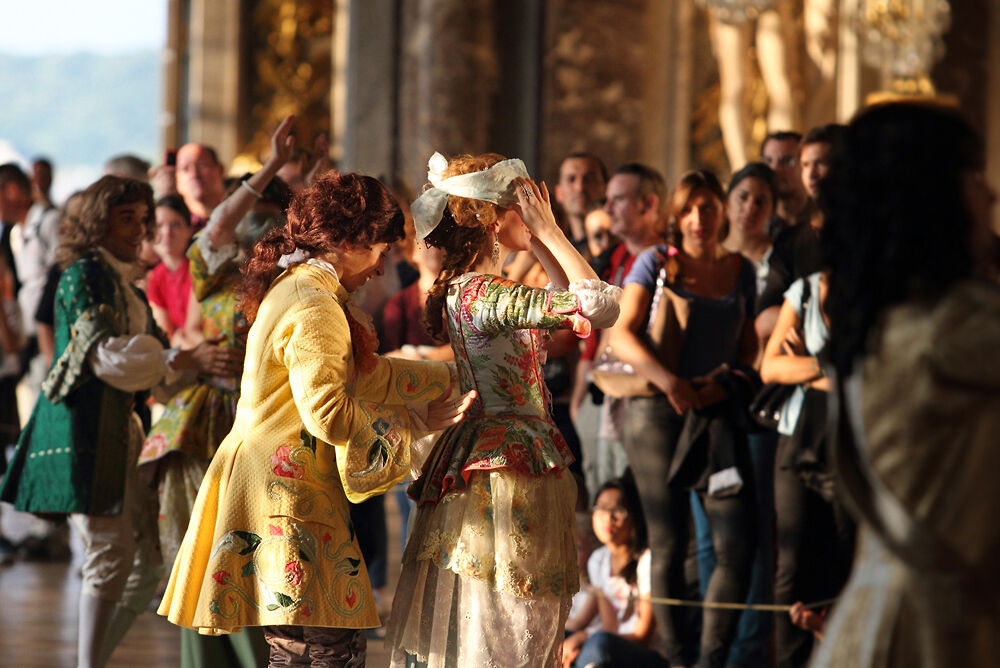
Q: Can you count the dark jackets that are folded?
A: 1